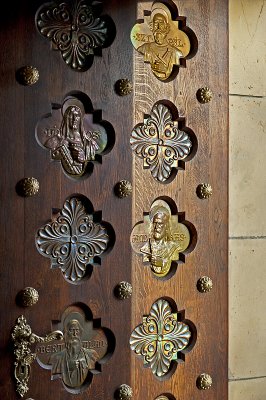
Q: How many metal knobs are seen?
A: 11